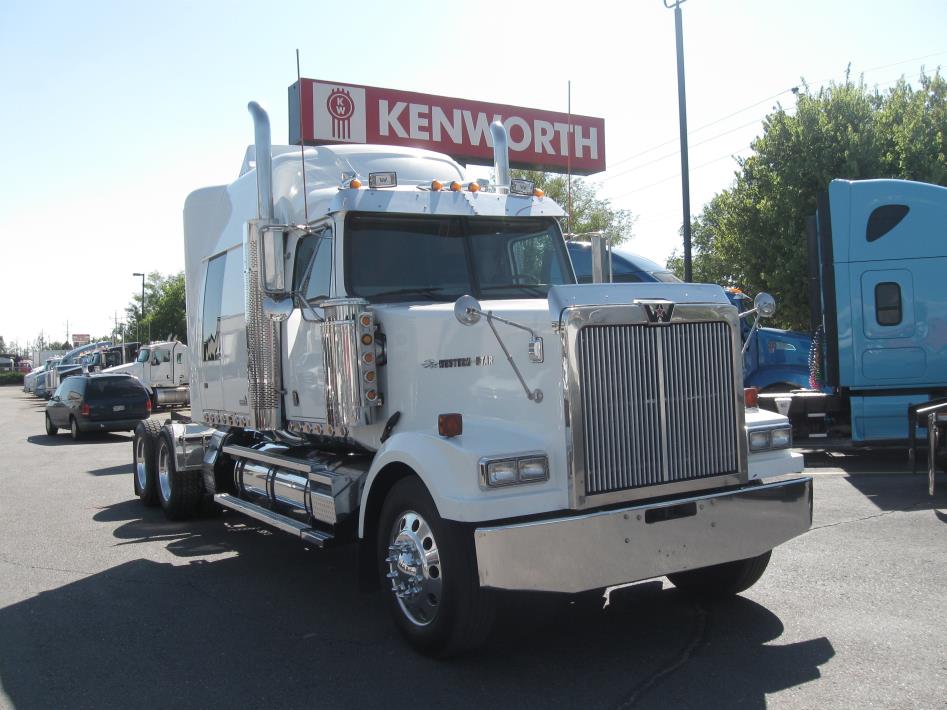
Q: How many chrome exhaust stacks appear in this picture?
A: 2